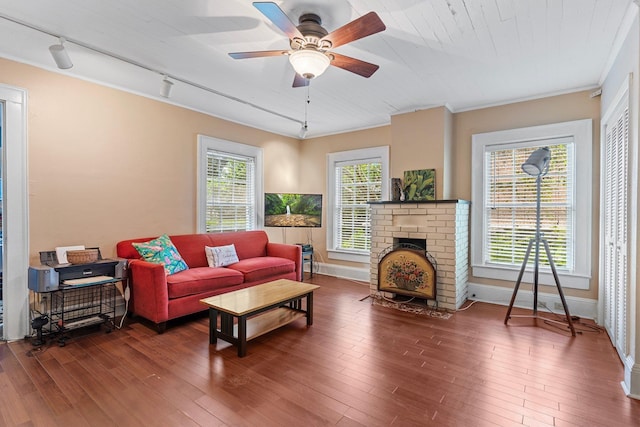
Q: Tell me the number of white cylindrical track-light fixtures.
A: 3